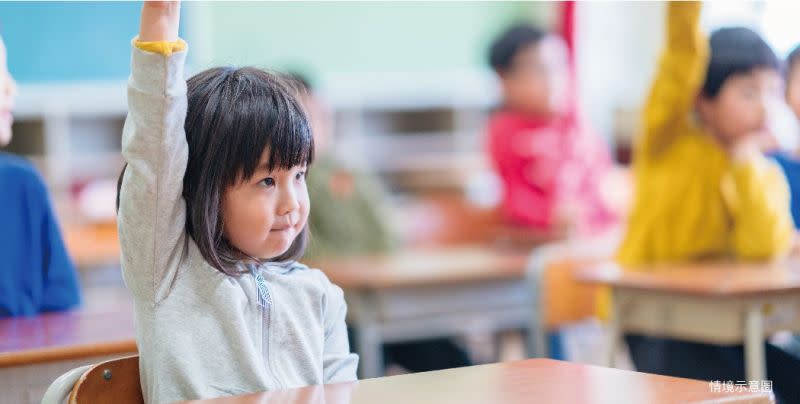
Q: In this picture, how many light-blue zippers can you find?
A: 1